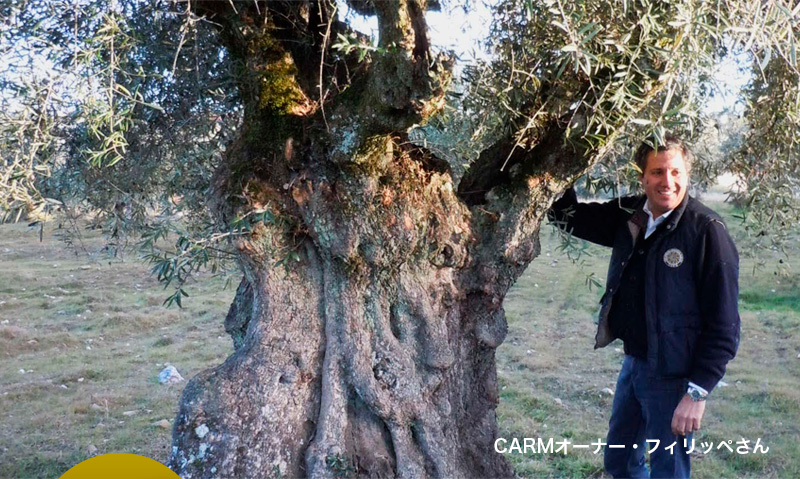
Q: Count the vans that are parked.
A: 0